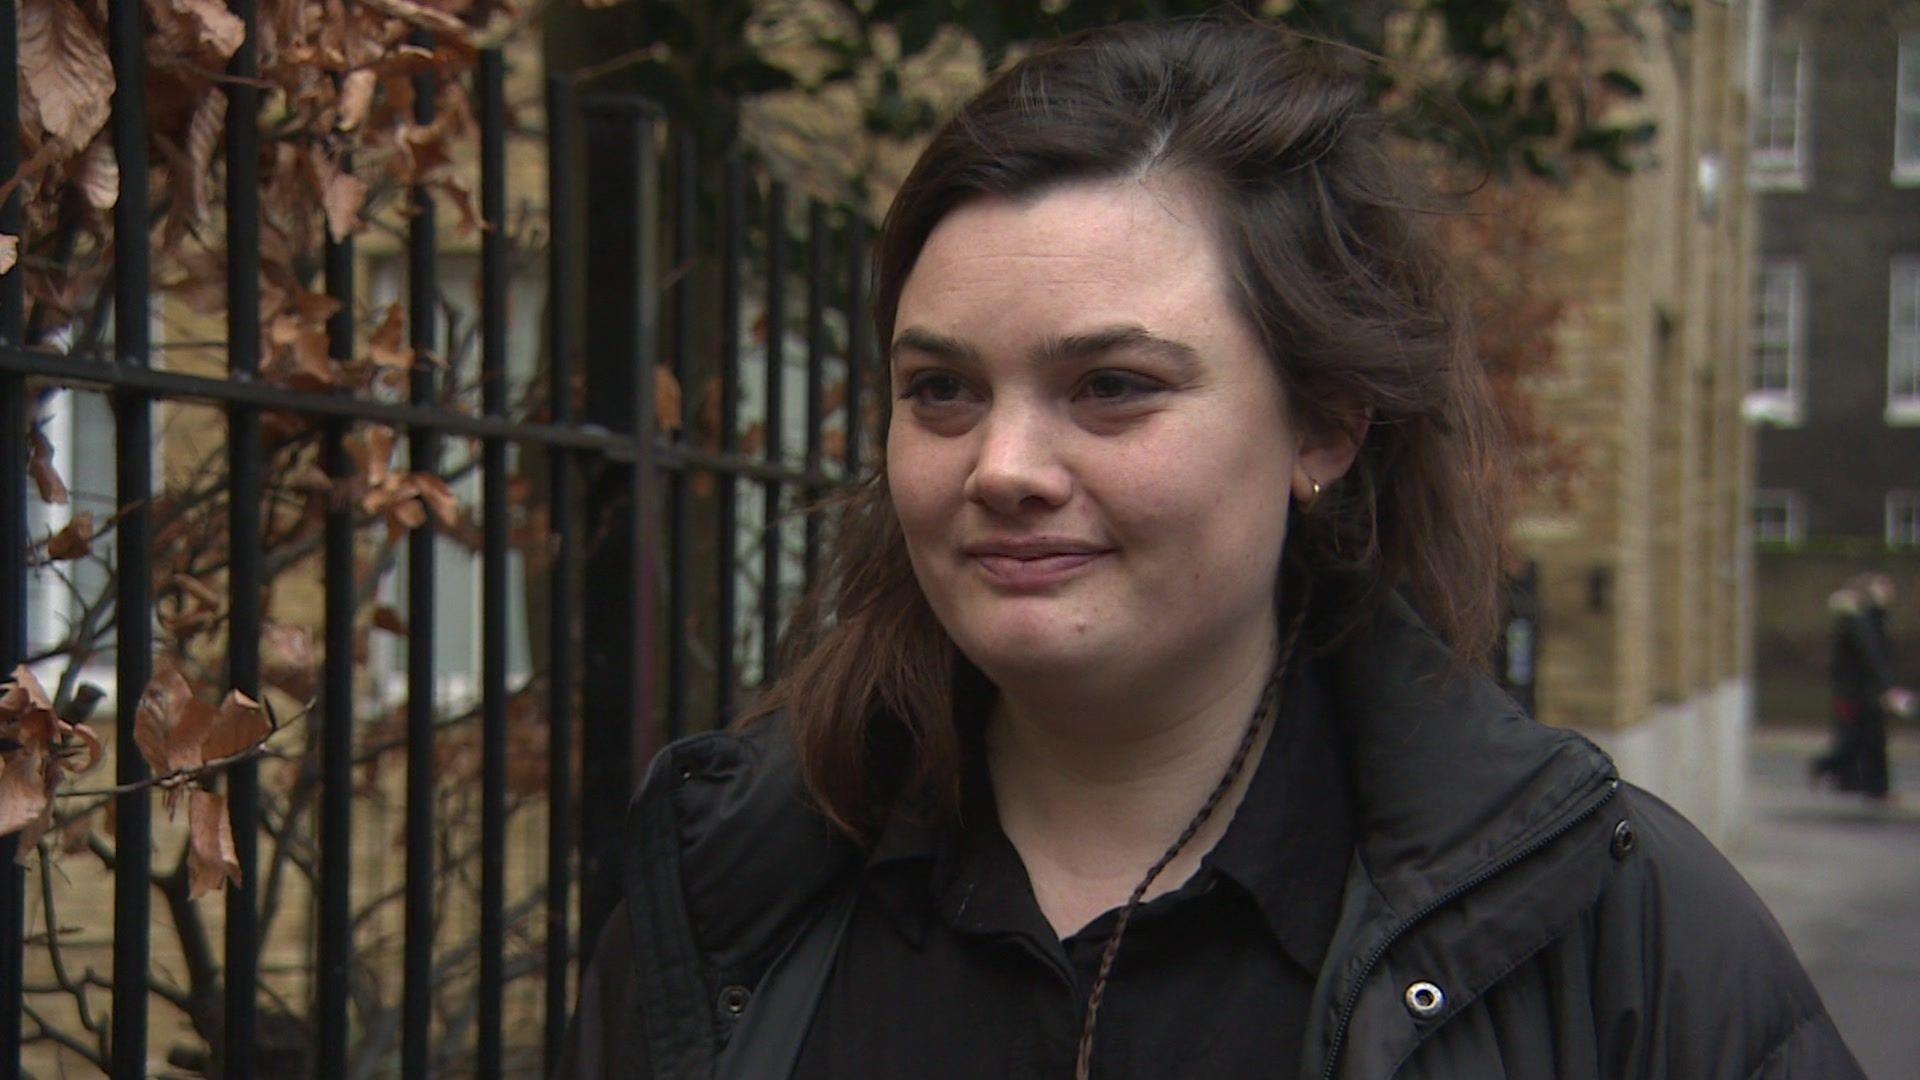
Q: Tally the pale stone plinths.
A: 1